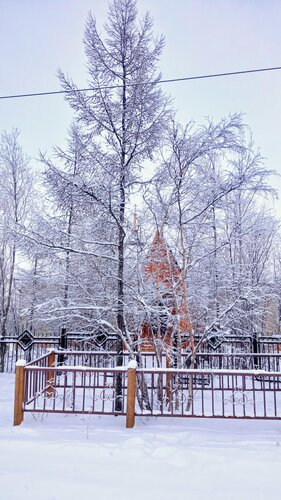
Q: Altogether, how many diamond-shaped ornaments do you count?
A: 3